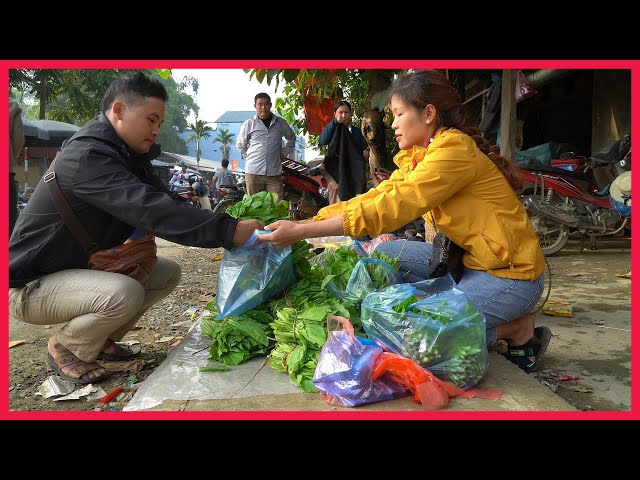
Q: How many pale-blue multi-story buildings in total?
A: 1